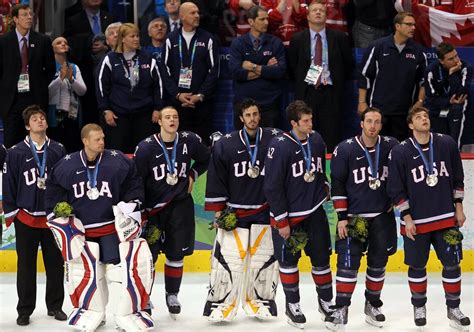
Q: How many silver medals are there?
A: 7